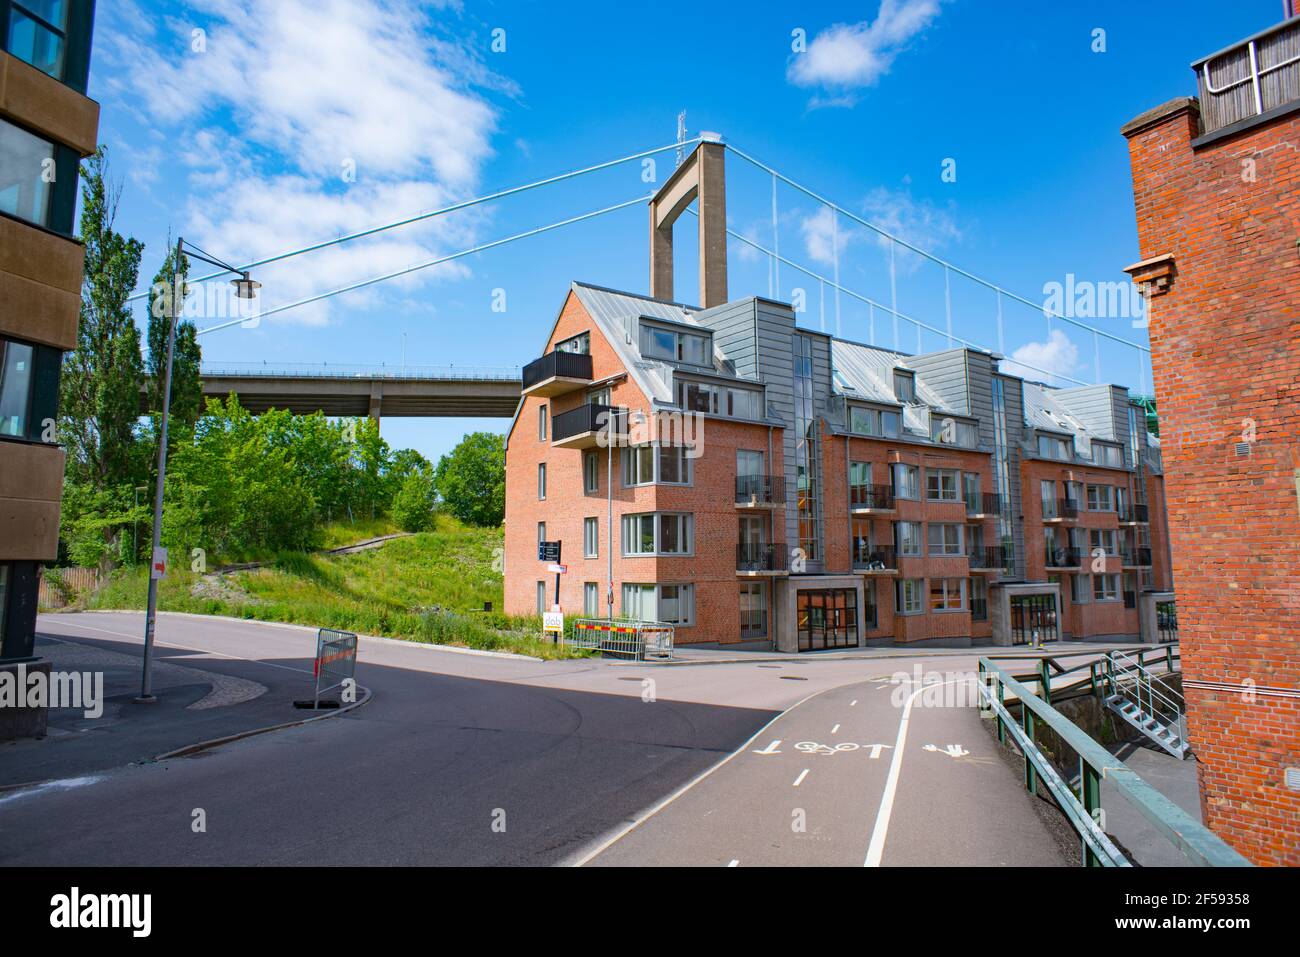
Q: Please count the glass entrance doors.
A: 3